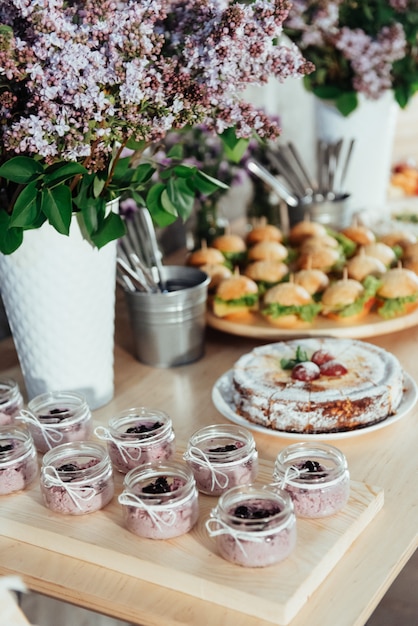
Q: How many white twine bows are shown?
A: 7